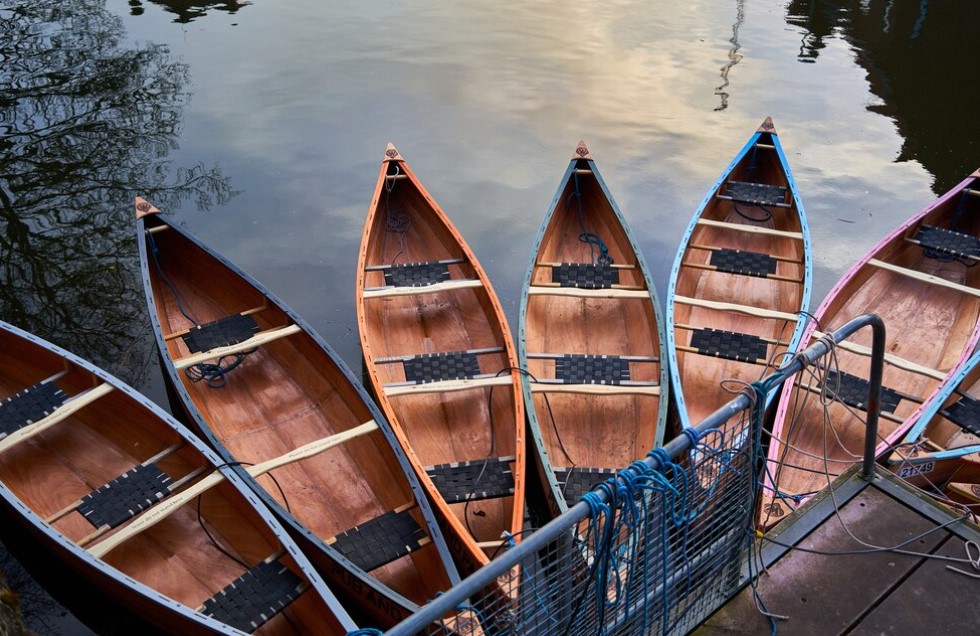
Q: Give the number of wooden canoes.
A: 7